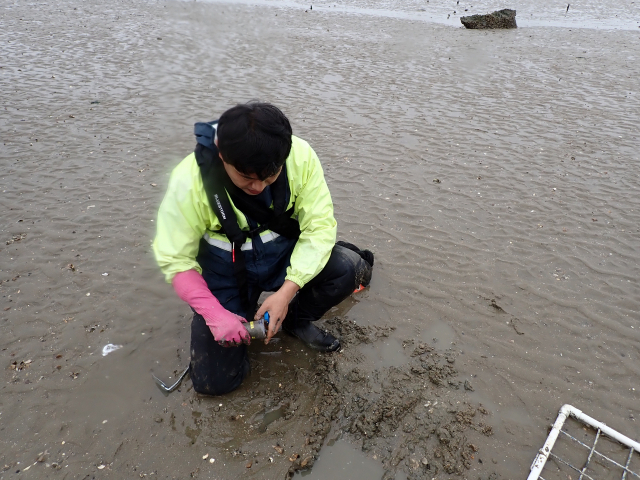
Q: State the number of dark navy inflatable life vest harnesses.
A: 1